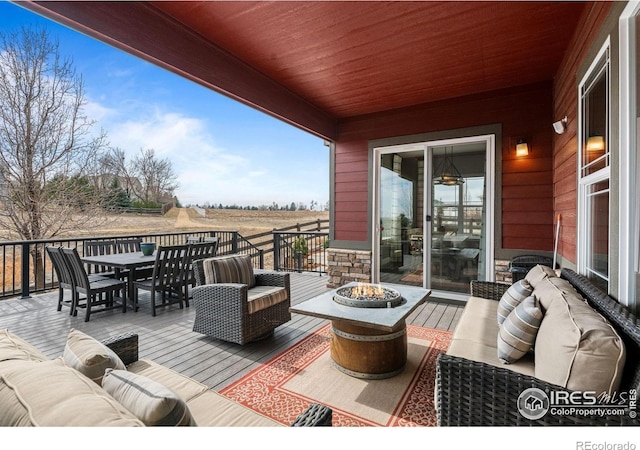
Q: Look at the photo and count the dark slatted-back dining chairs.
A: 8